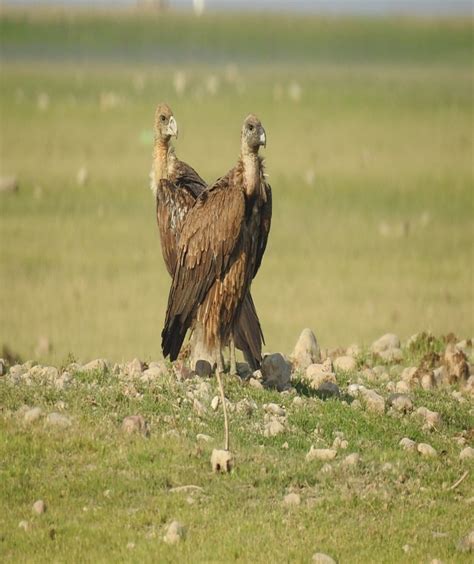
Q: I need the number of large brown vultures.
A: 2